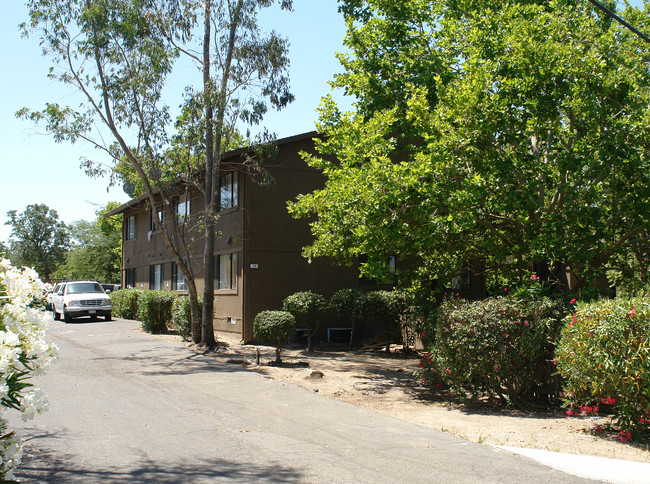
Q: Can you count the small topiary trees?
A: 4